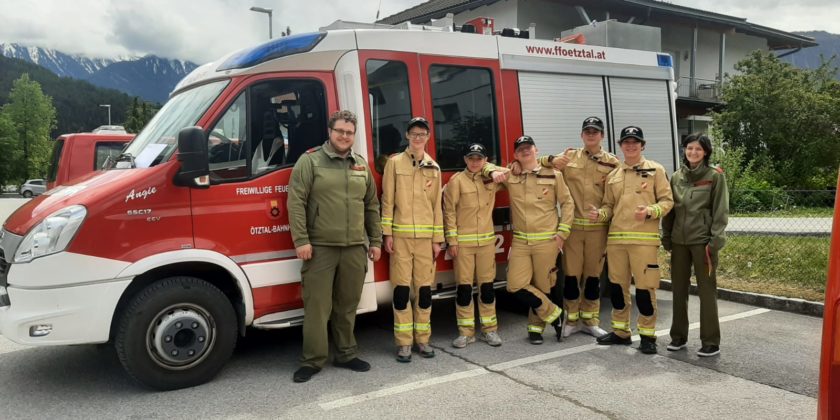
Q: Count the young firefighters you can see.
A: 5